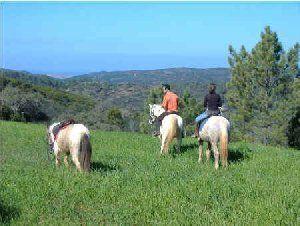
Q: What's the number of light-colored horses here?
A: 3